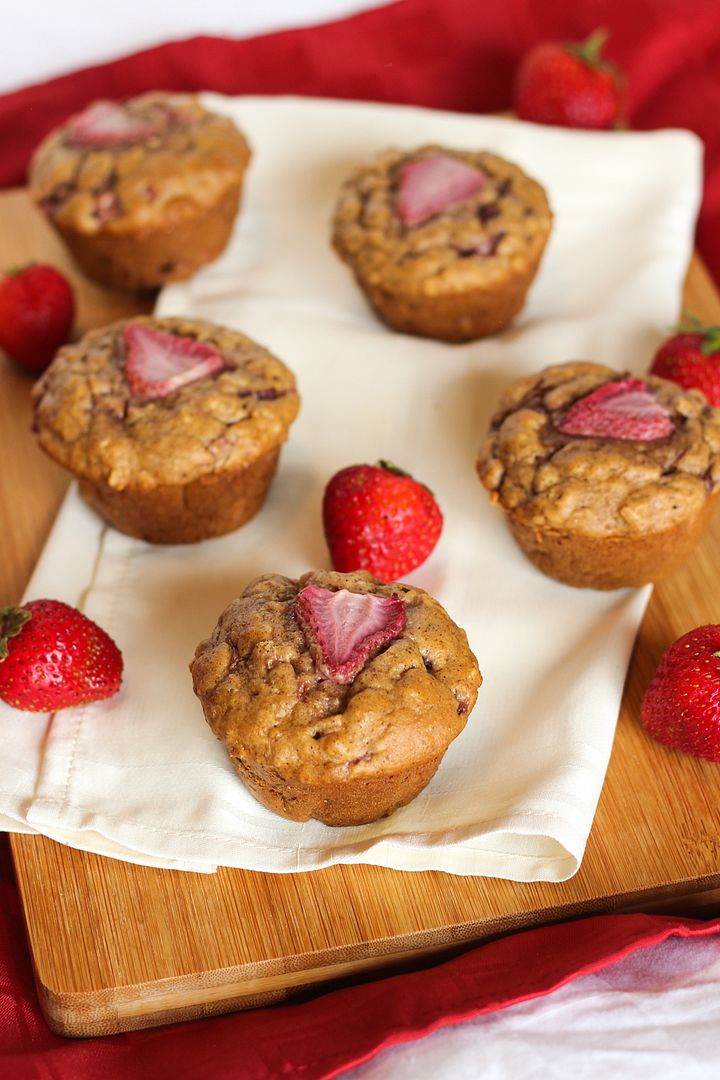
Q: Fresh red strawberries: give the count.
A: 6